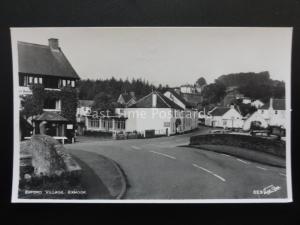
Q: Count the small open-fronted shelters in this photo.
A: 1